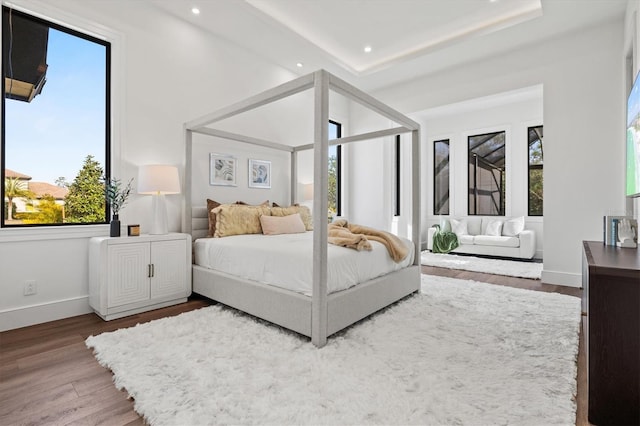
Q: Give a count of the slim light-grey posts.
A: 4